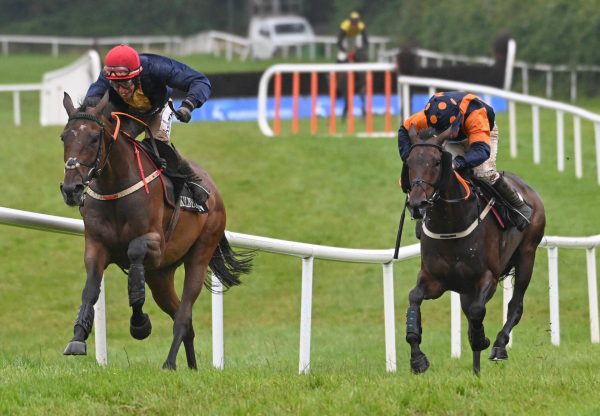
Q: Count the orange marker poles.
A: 7